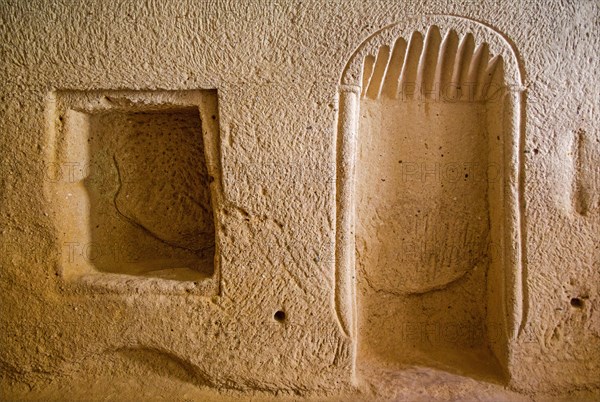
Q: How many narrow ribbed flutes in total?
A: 9